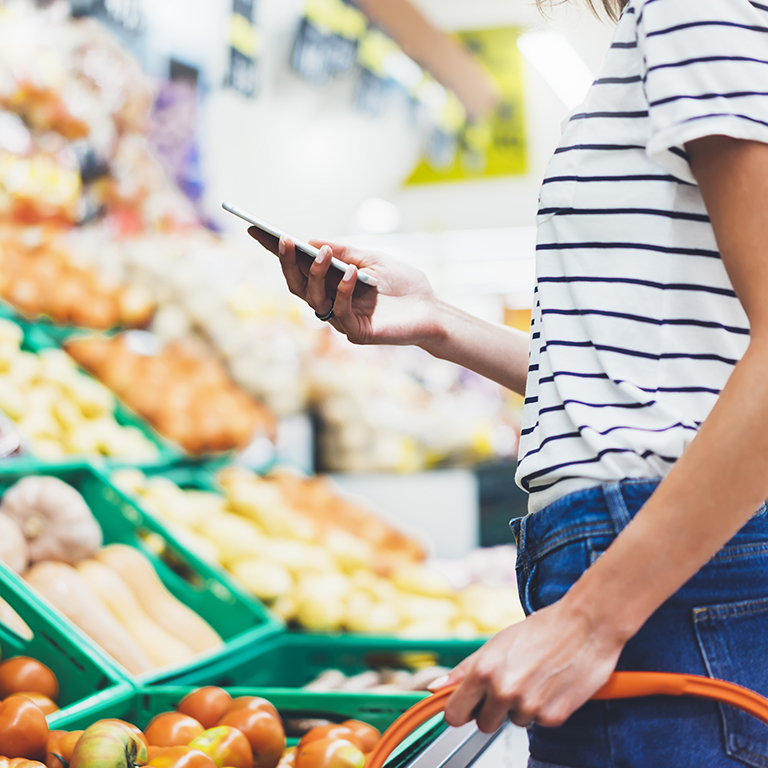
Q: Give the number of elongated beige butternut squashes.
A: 3